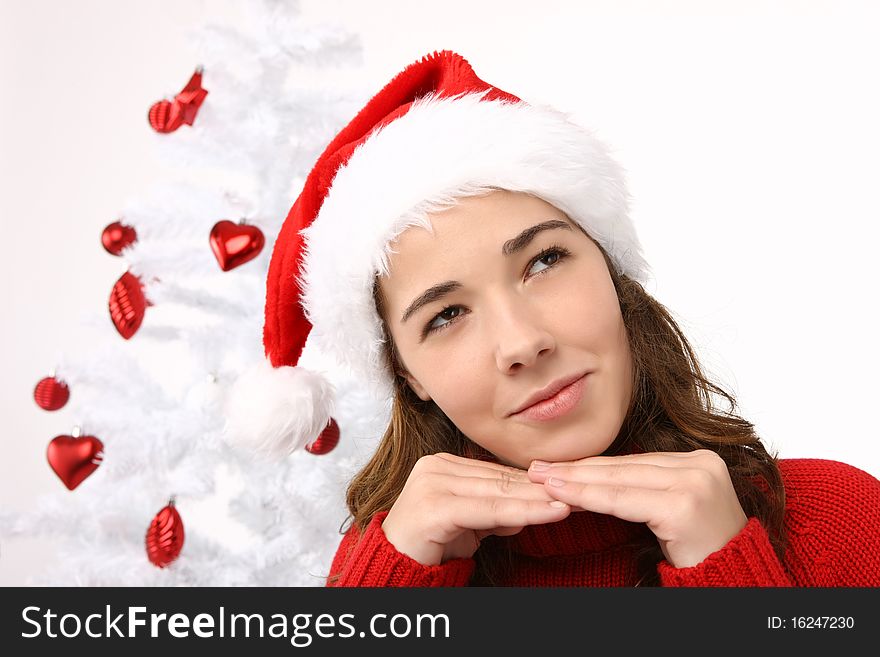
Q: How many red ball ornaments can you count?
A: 4